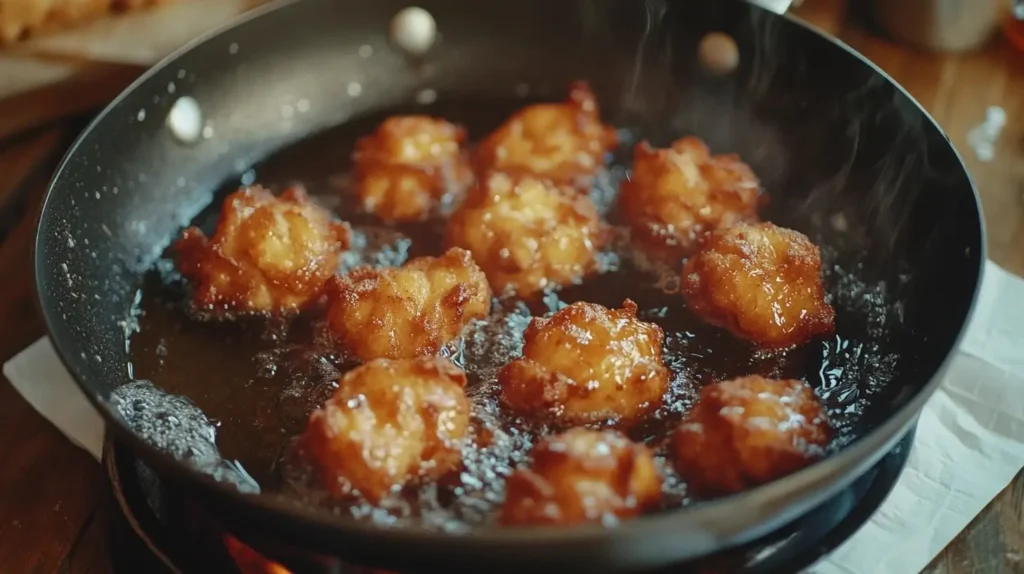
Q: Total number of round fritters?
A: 11